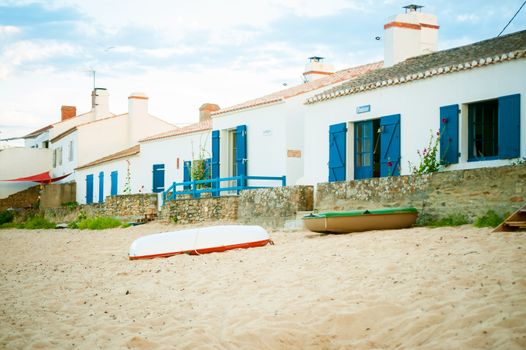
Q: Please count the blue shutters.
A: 12